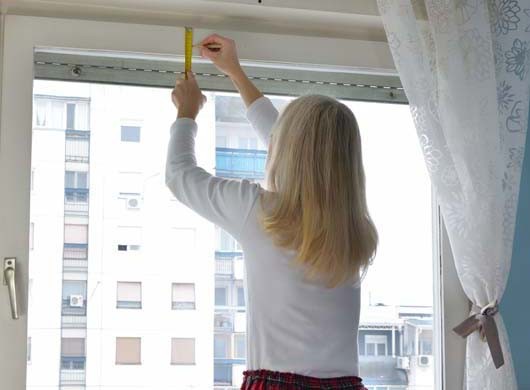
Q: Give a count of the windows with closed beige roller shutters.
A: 2